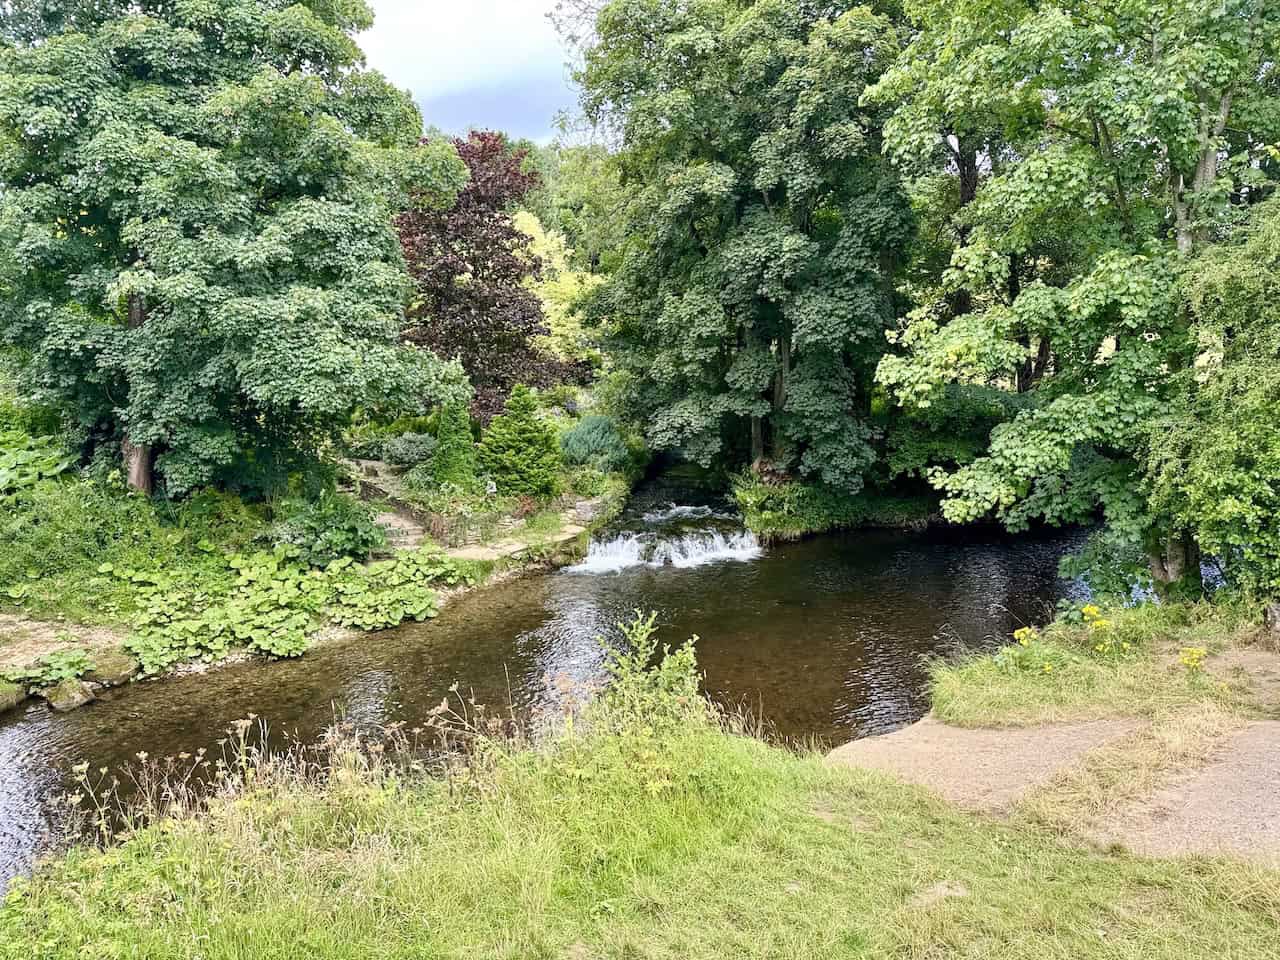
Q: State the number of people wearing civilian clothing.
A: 0